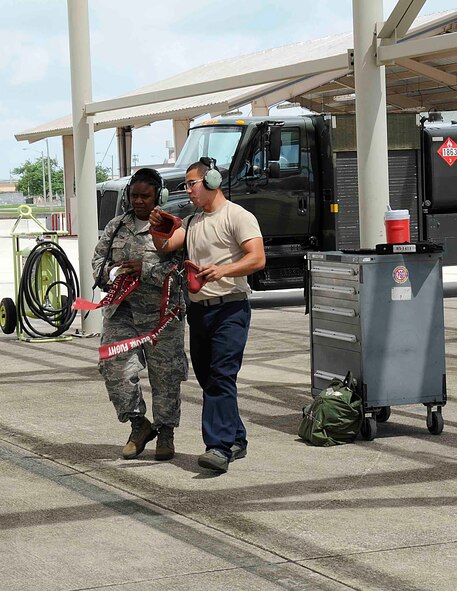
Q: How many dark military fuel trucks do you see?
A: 1